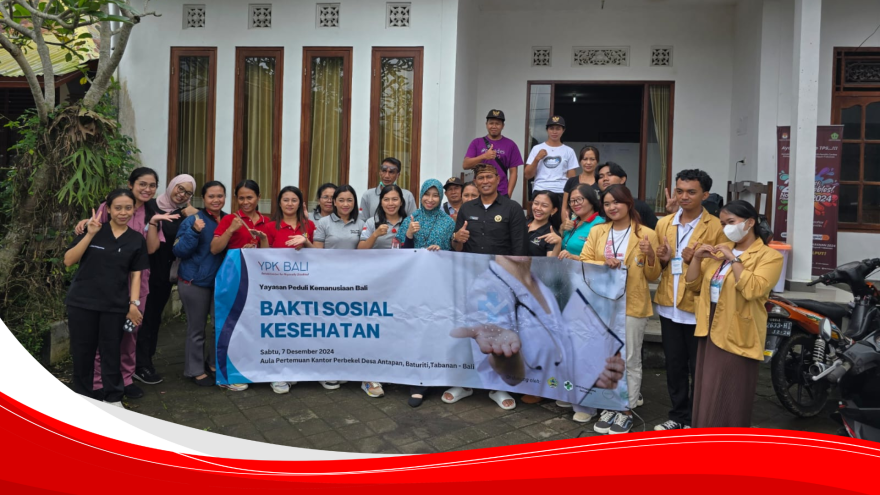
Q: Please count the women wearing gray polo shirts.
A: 3